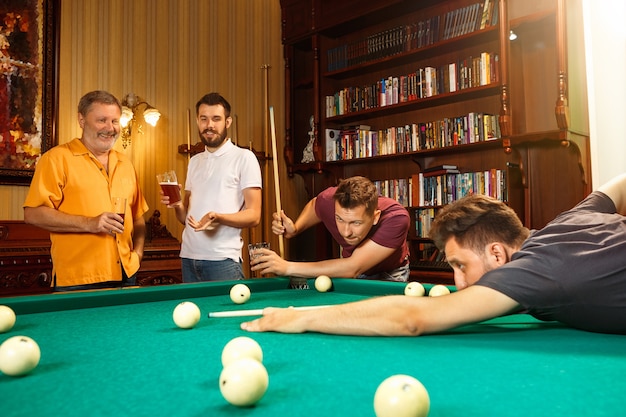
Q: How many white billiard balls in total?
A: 10